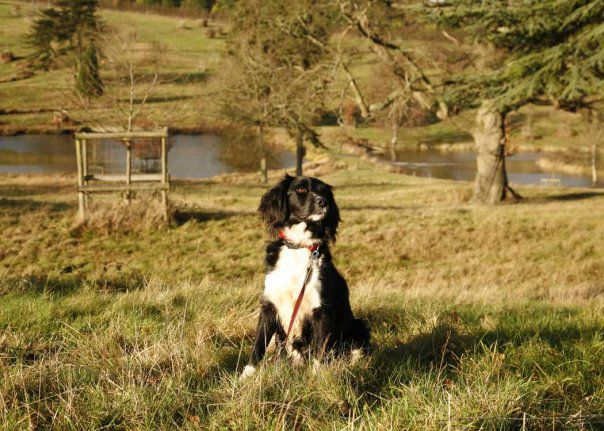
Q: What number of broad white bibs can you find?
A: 1